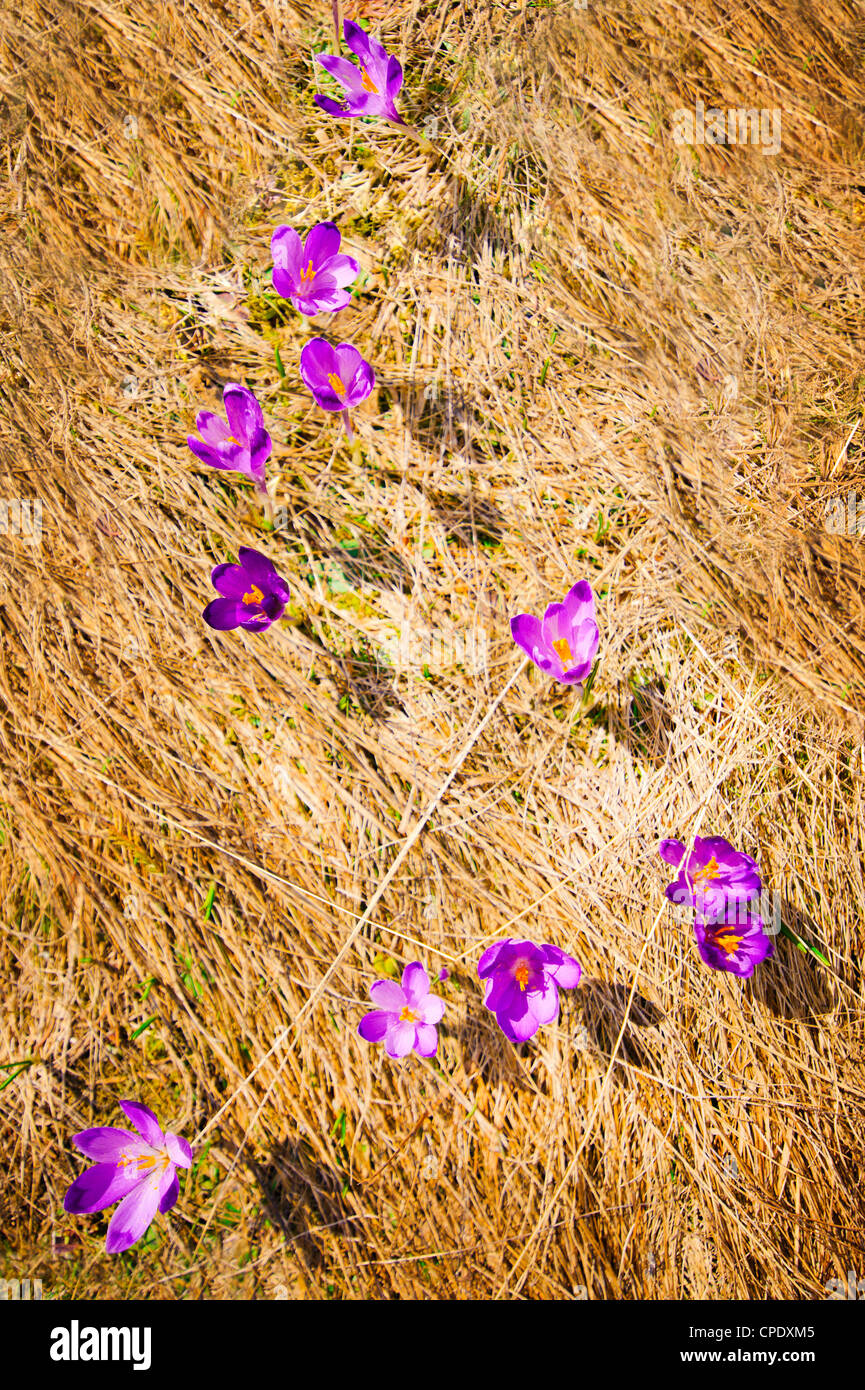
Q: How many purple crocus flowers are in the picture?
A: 11